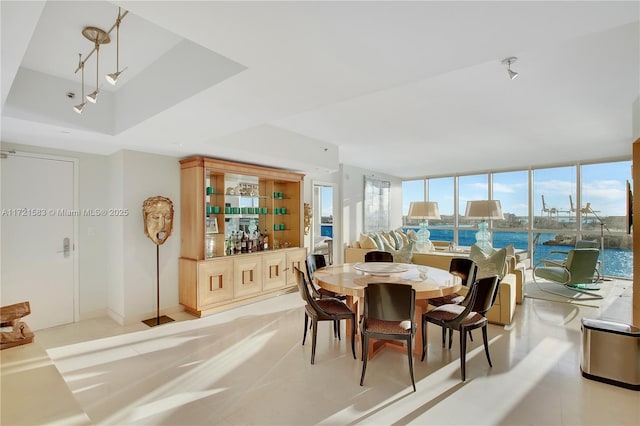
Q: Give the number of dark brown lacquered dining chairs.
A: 6